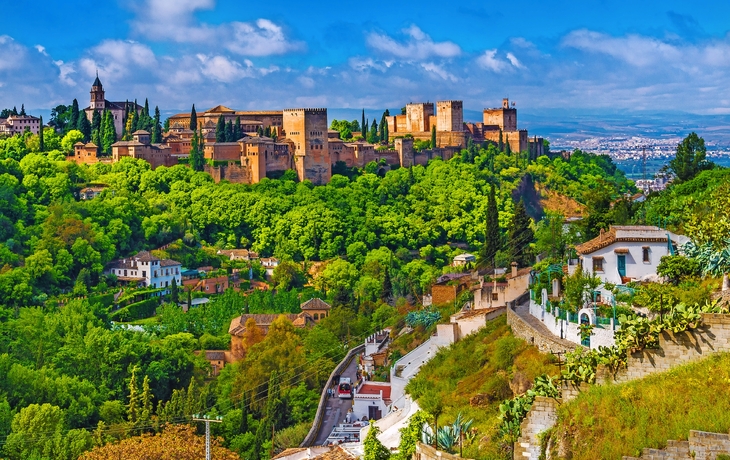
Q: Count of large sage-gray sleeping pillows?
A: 0